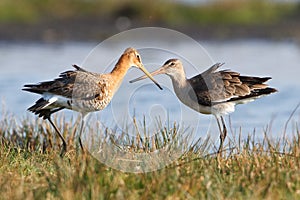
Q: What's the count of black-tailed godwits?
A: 2